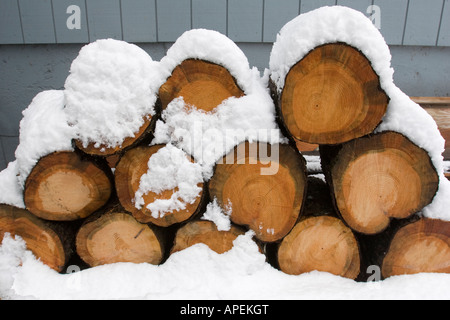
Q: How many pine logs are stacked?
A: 12